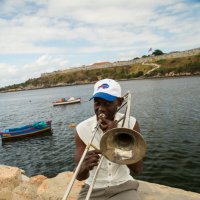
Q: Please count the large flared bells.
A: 1